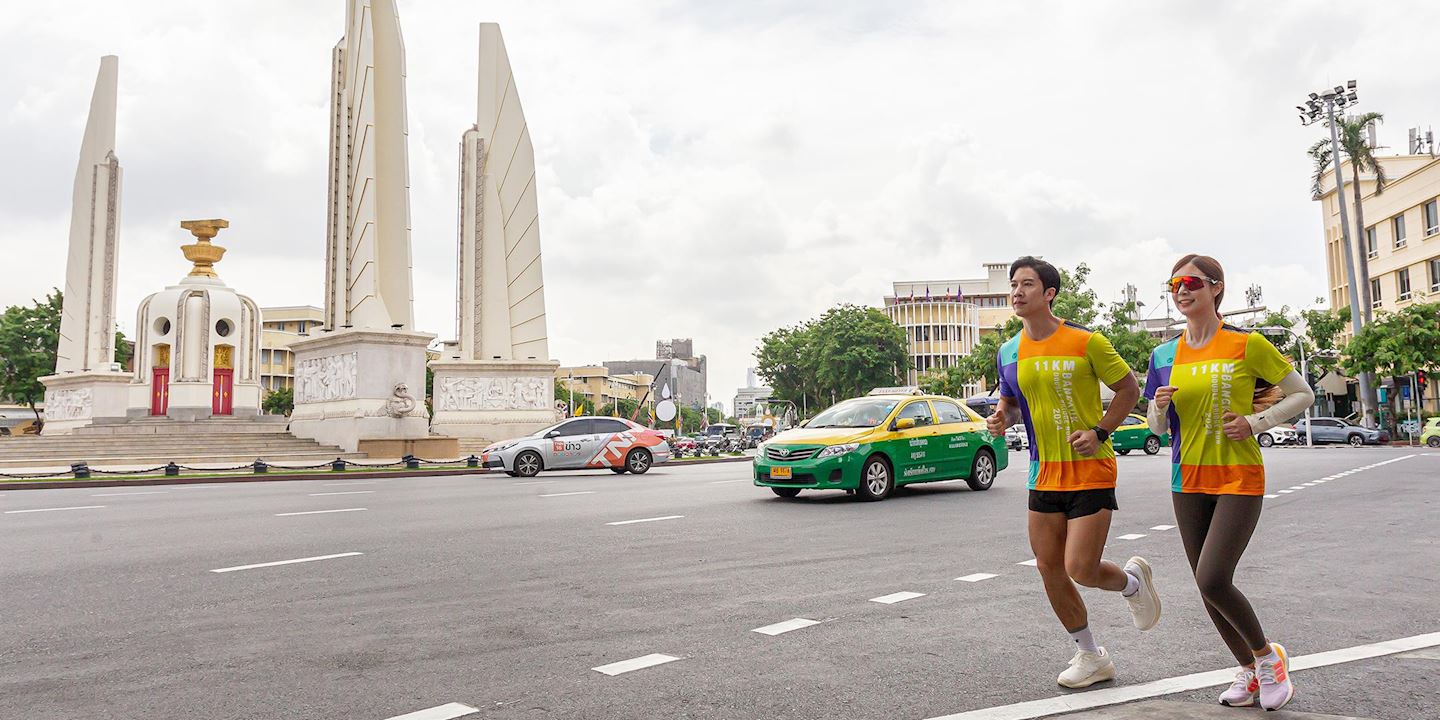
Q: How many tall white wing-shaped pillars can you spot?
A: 3